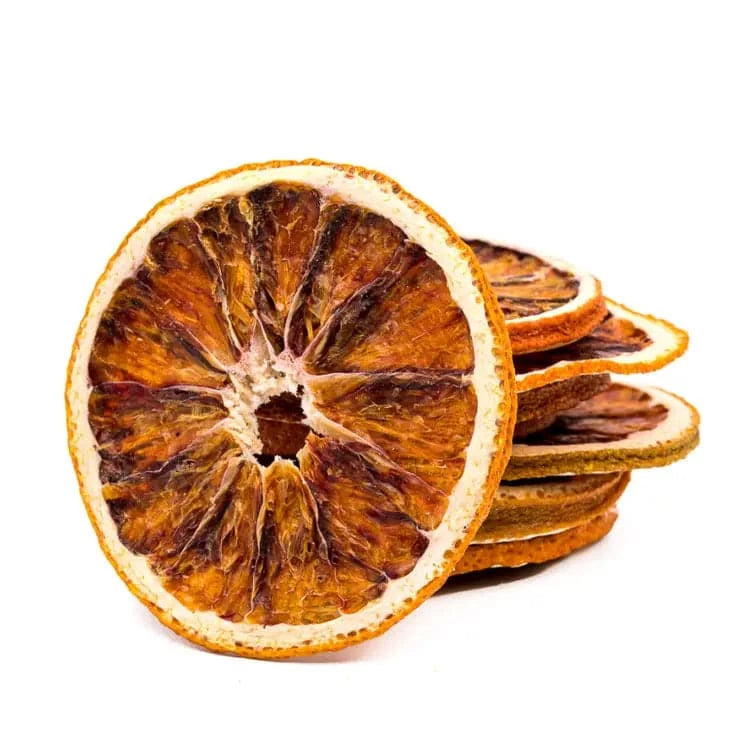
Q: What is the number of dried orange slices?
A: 7